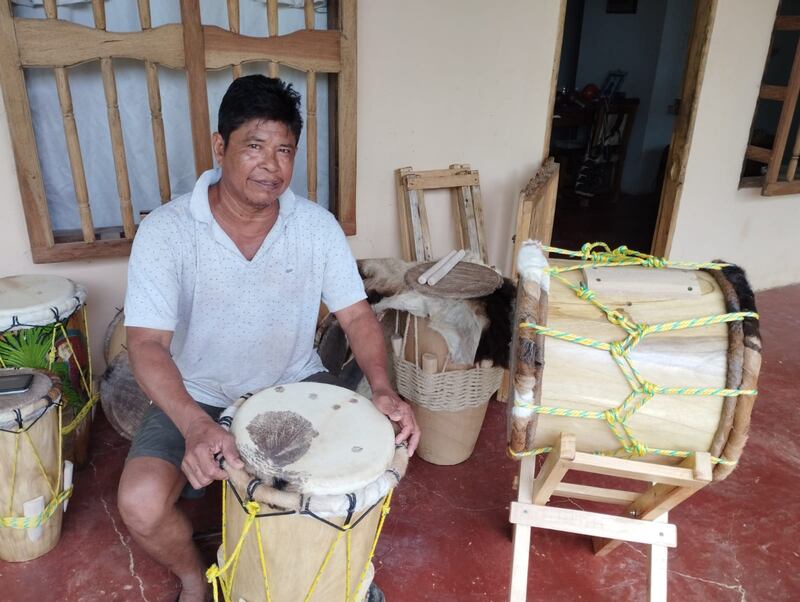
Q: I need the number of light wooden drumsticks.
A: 2